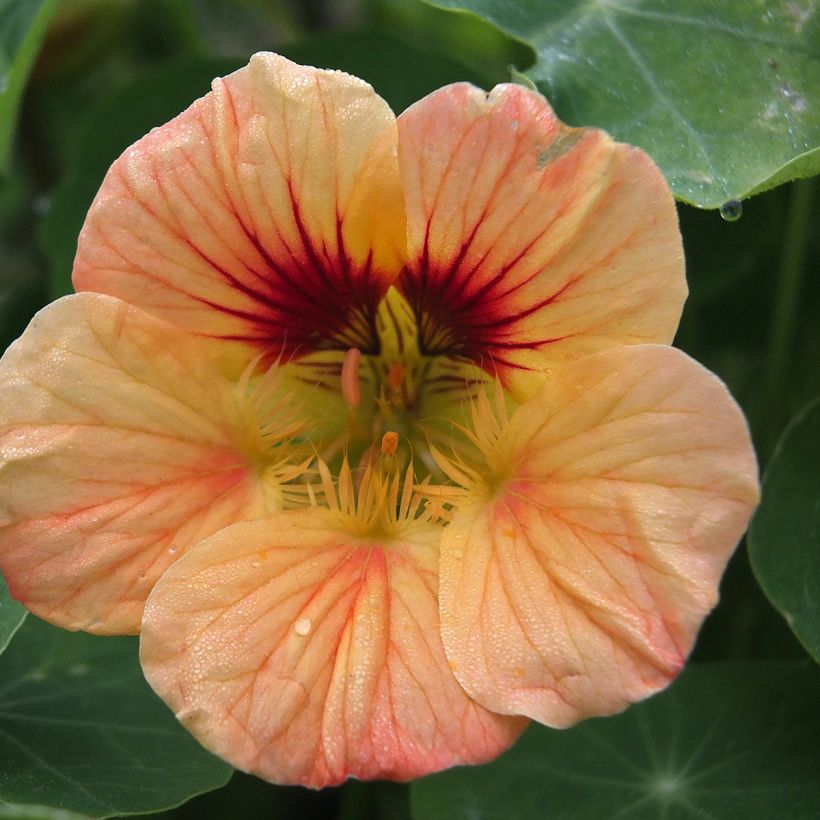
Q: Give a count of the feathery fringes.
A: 3